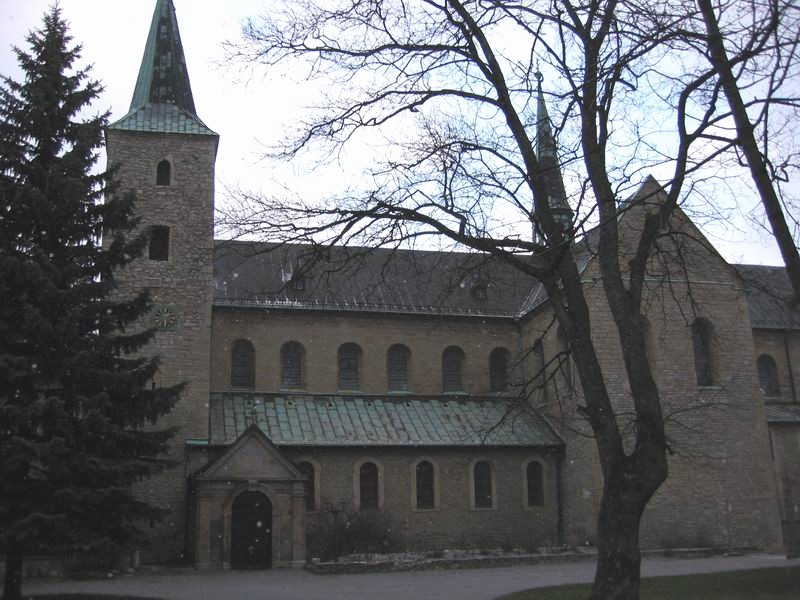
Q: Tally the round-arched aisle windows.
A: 5